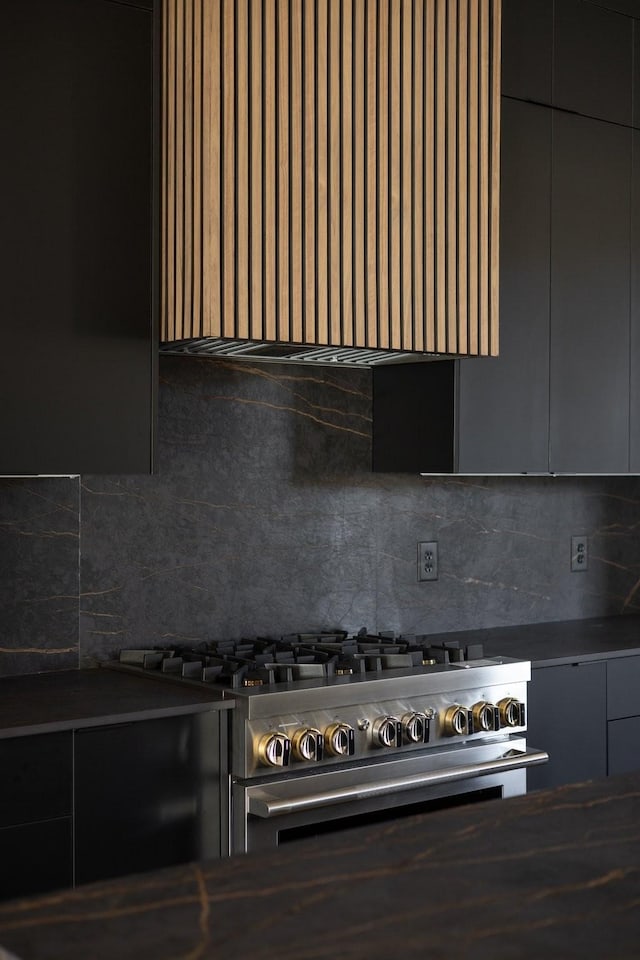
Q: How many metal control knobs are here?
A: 8